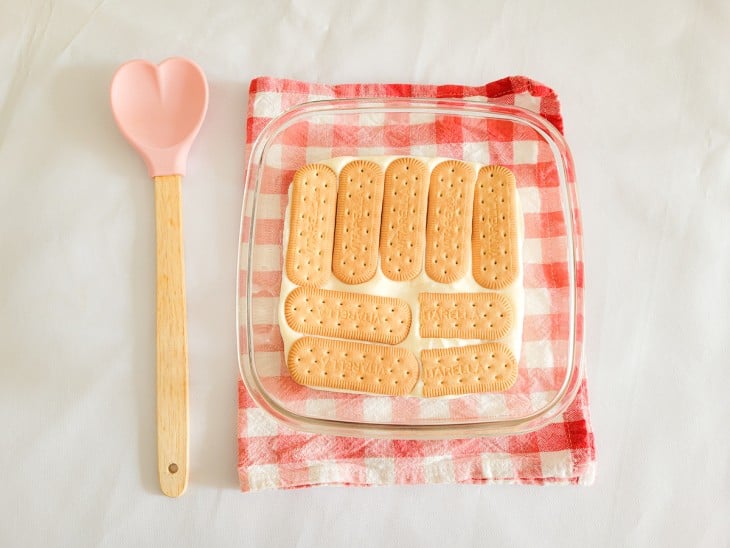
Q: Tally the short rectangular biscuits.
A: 2